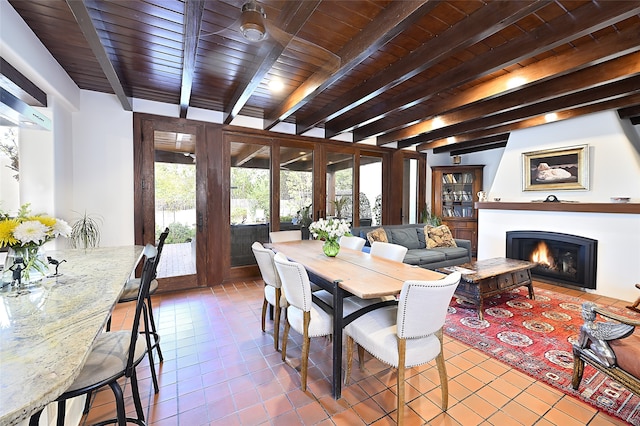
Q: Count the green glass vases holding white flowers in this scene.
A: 1